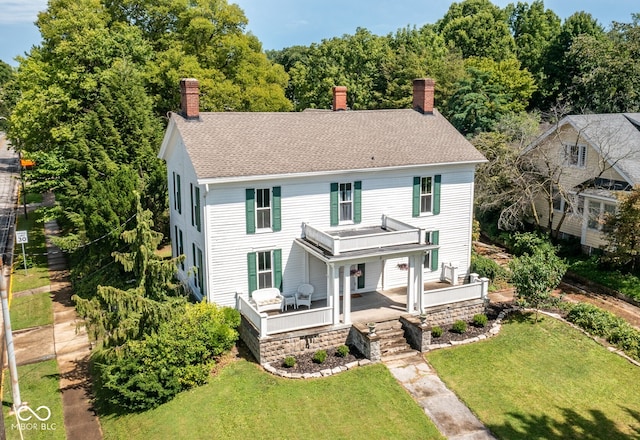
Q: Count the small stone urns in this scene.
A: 2